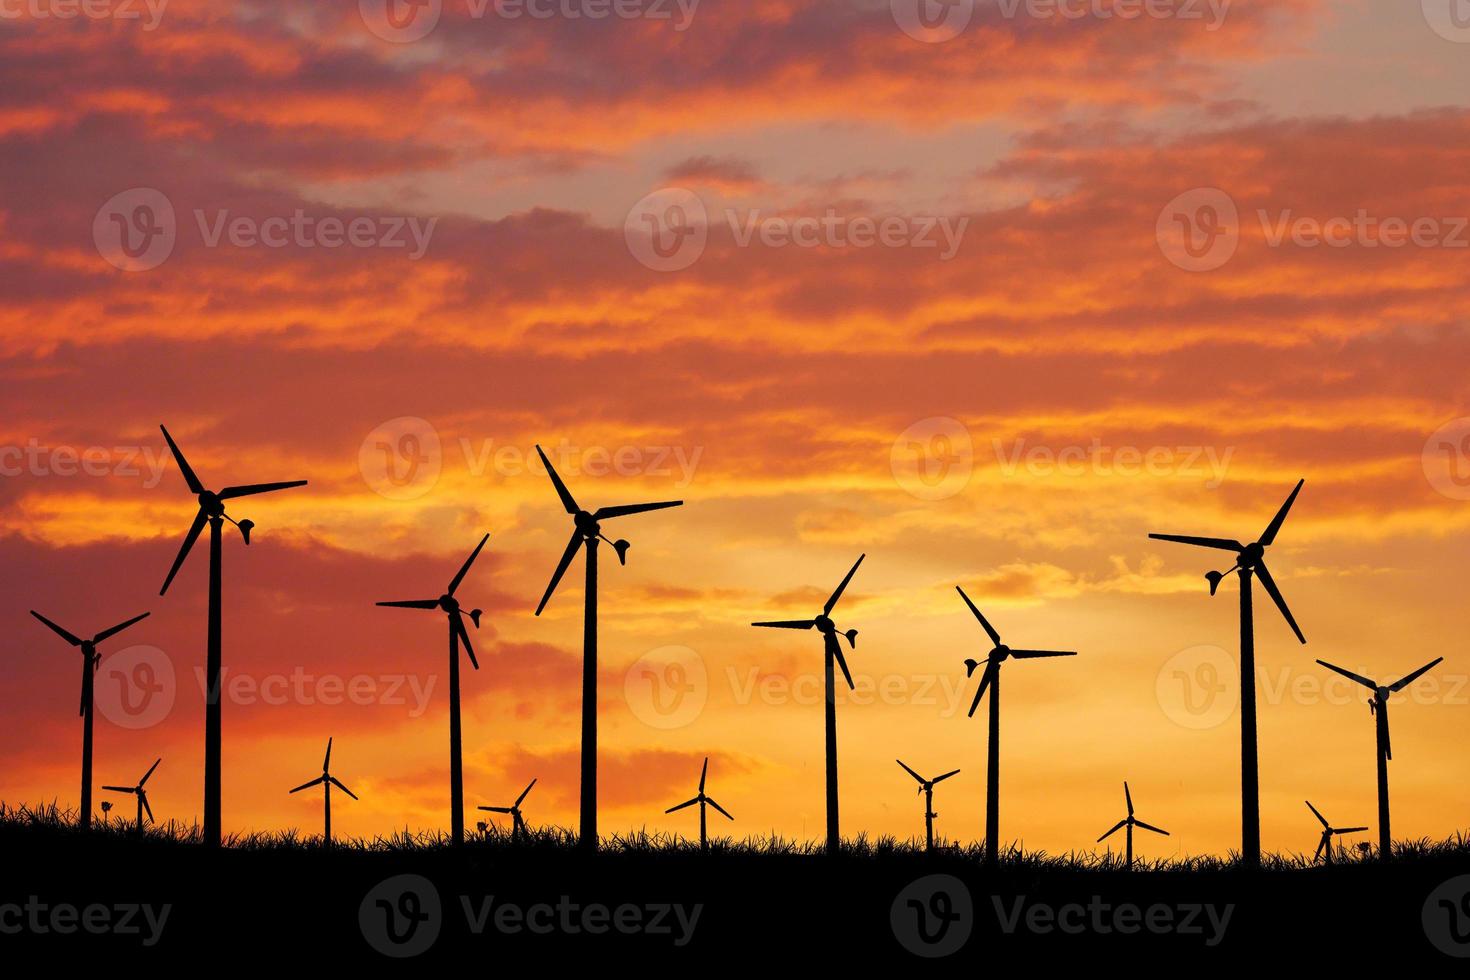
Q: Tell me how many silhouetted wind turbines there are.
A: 15